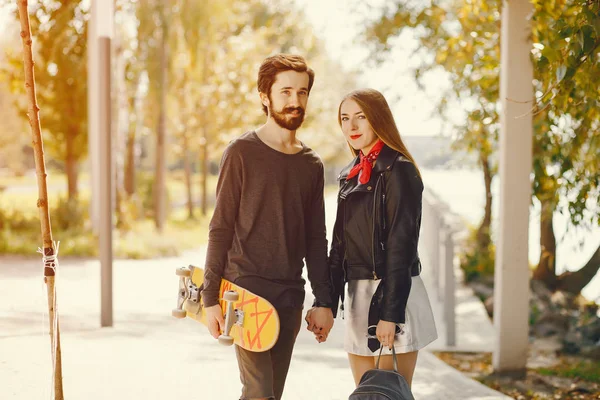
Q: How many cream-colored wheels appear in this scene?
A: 4